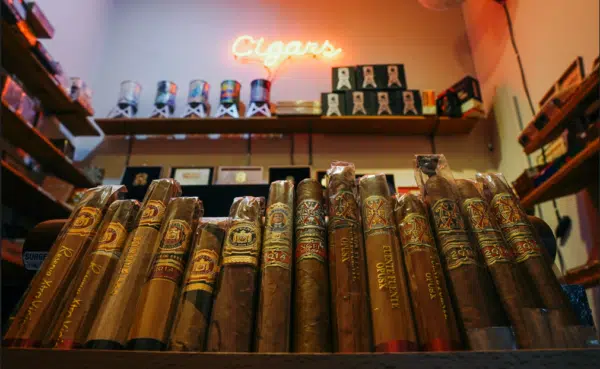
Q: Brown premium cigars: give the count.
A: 14